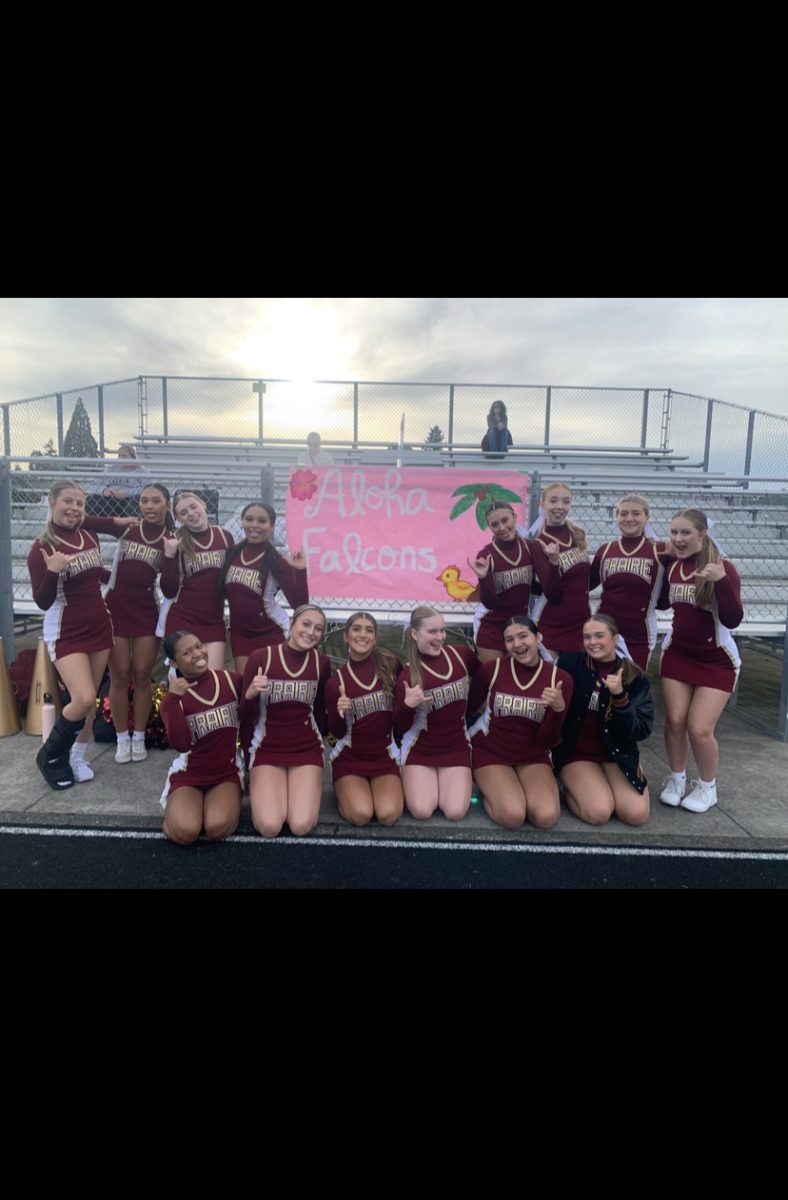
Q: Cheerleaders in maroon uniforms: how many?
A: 14